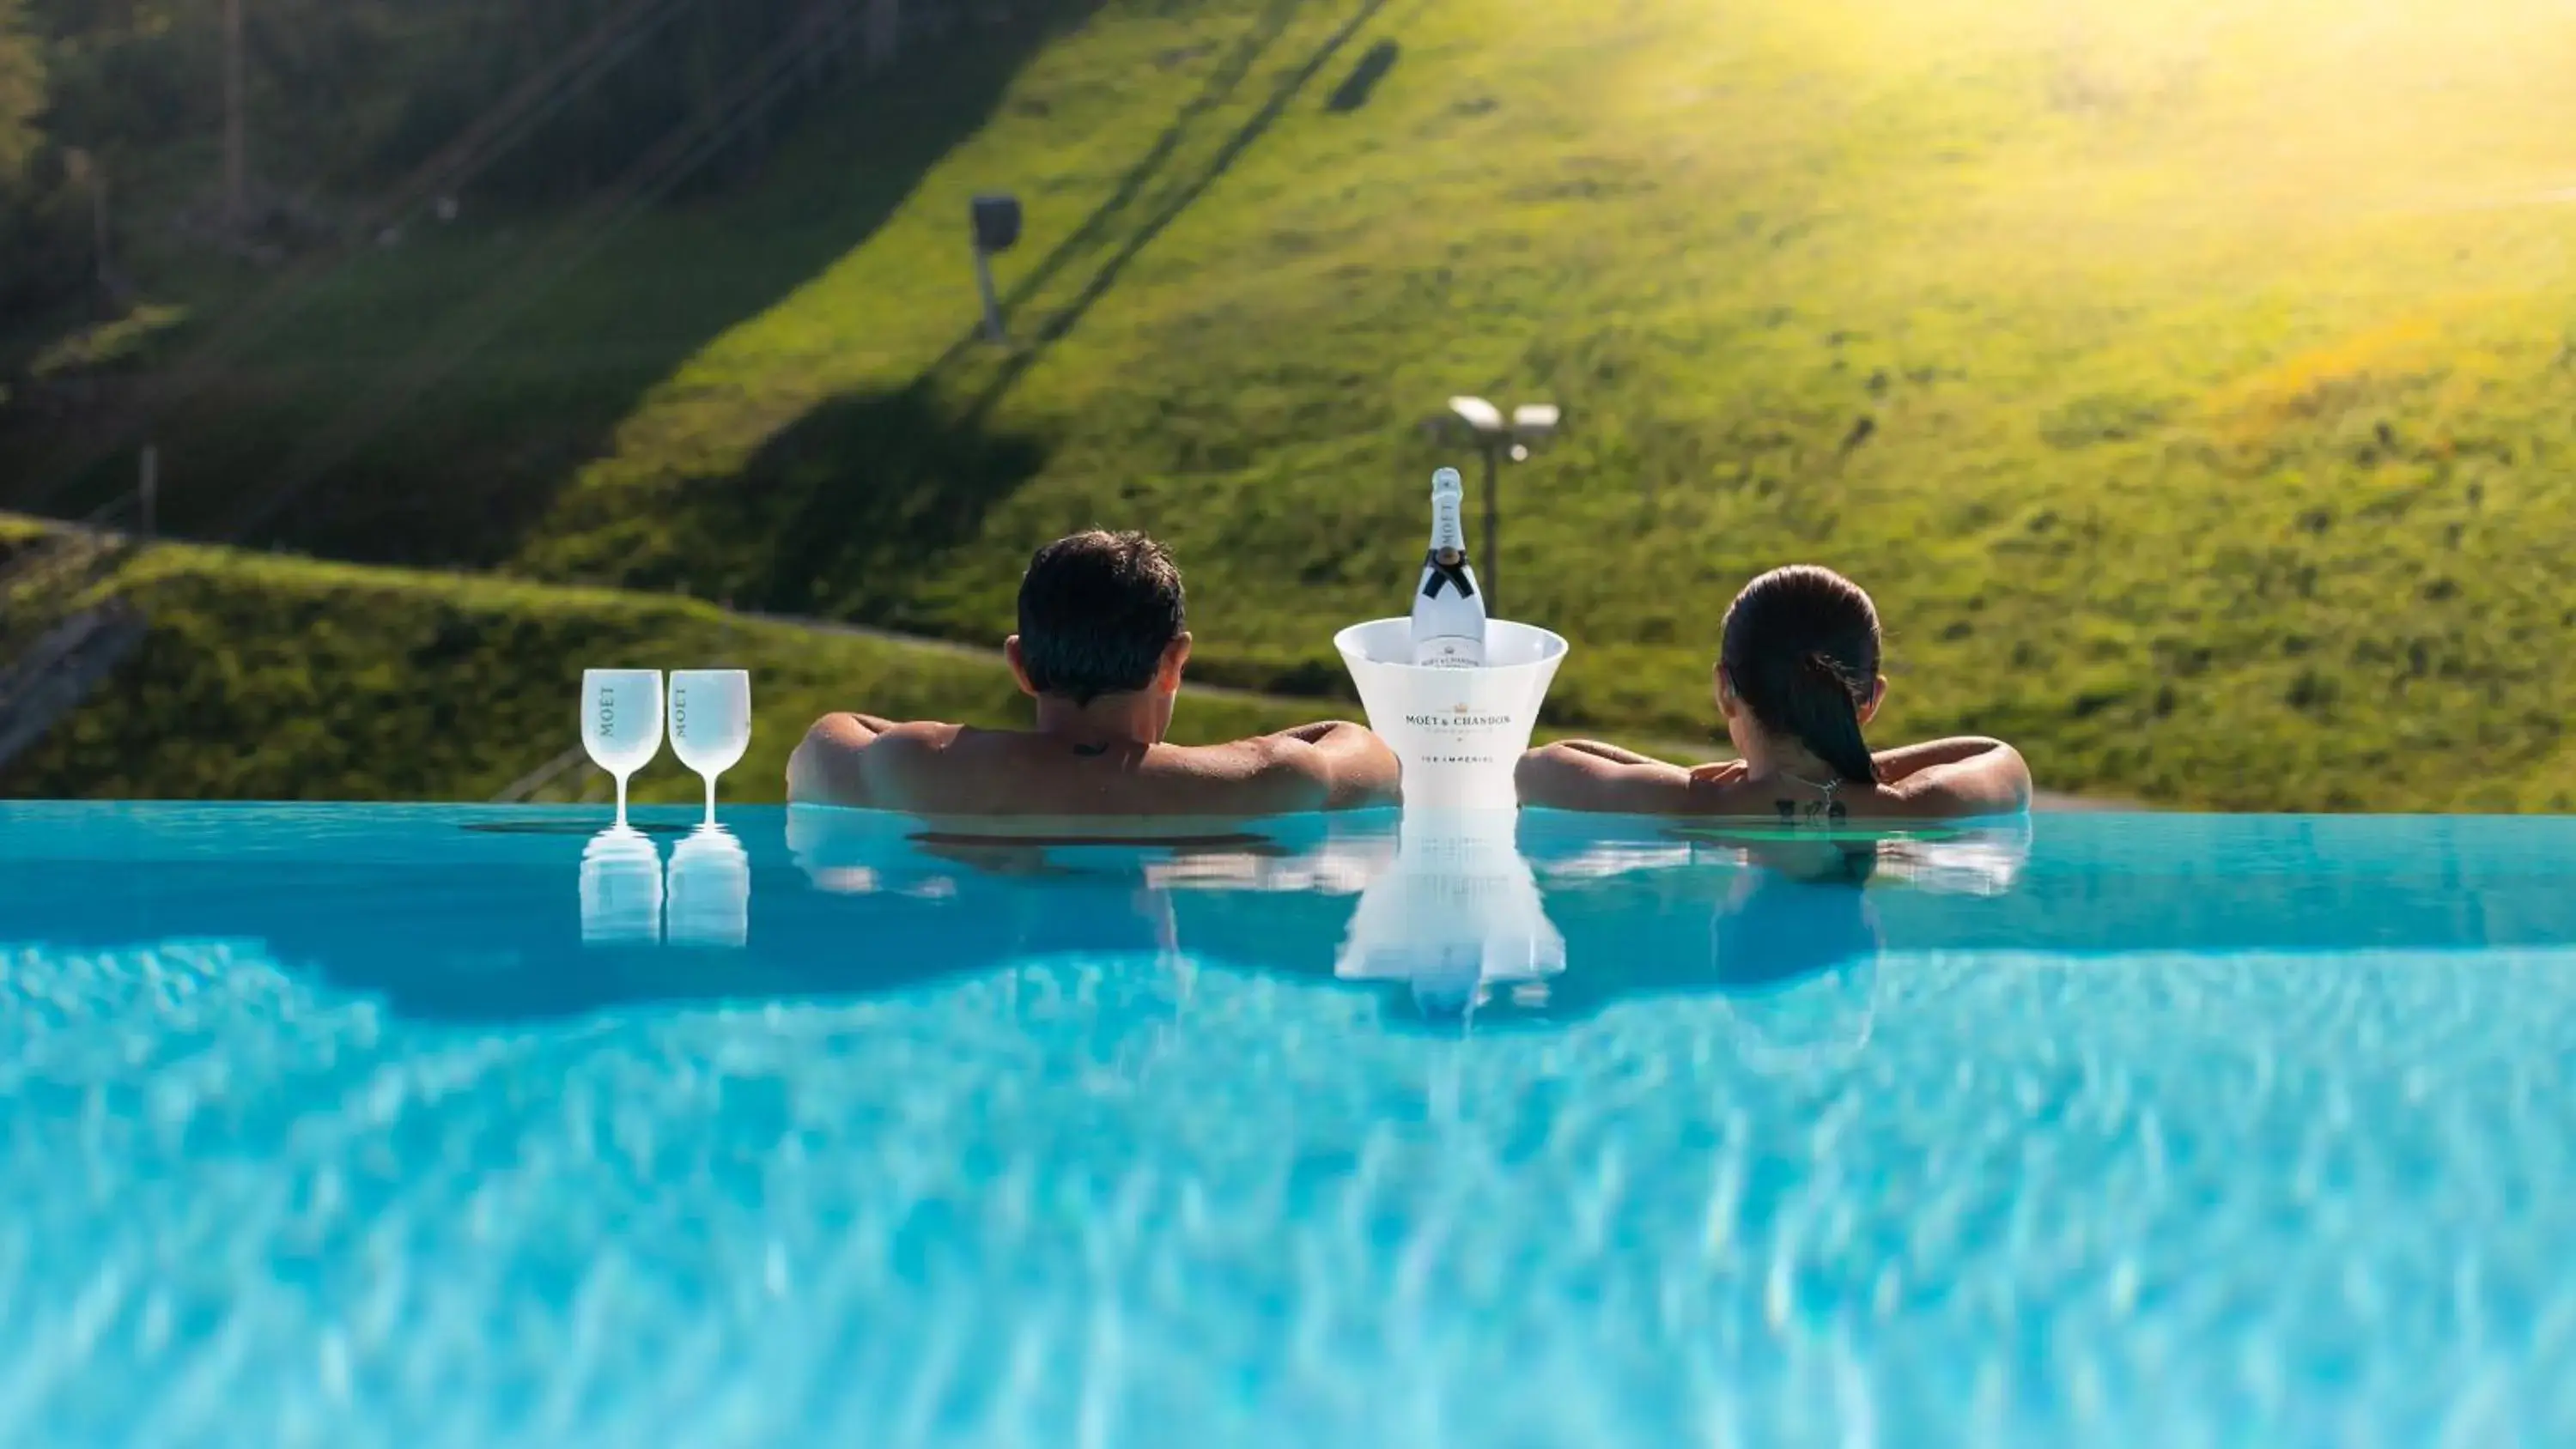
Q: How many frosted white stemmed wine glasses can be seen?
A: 2